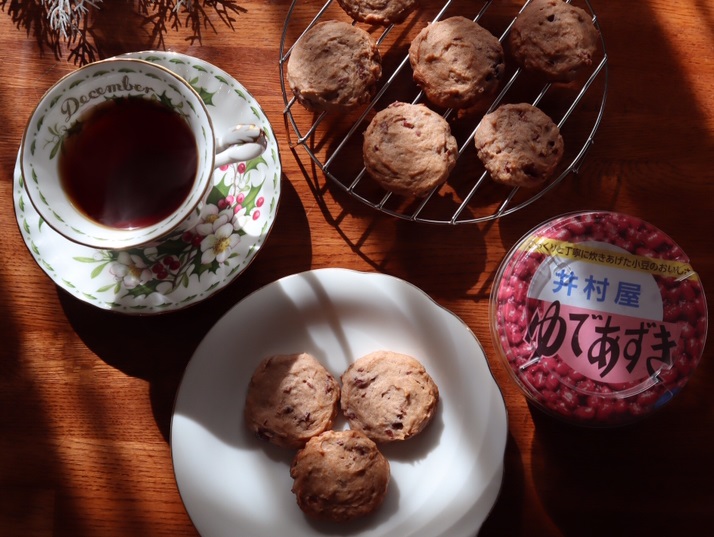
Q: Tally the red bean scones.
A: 9